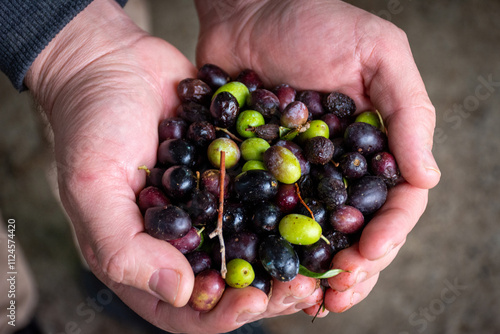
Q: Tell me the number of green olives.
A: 10